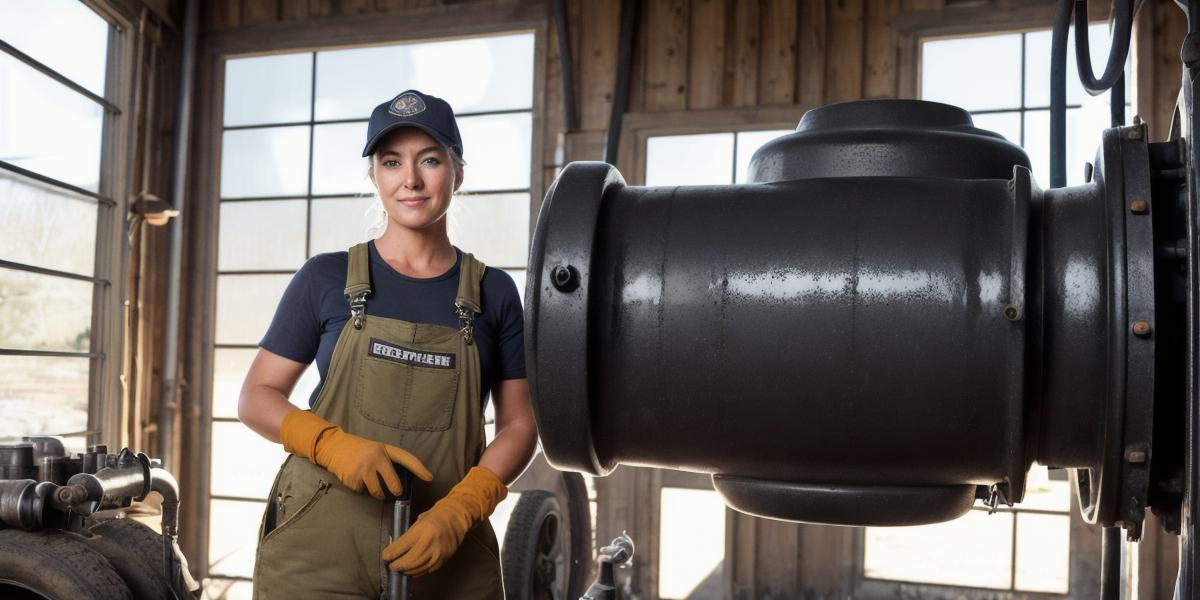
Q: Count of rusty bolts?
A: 3